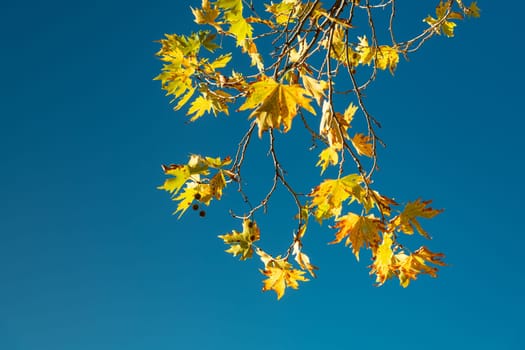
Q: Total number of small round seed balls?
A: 5